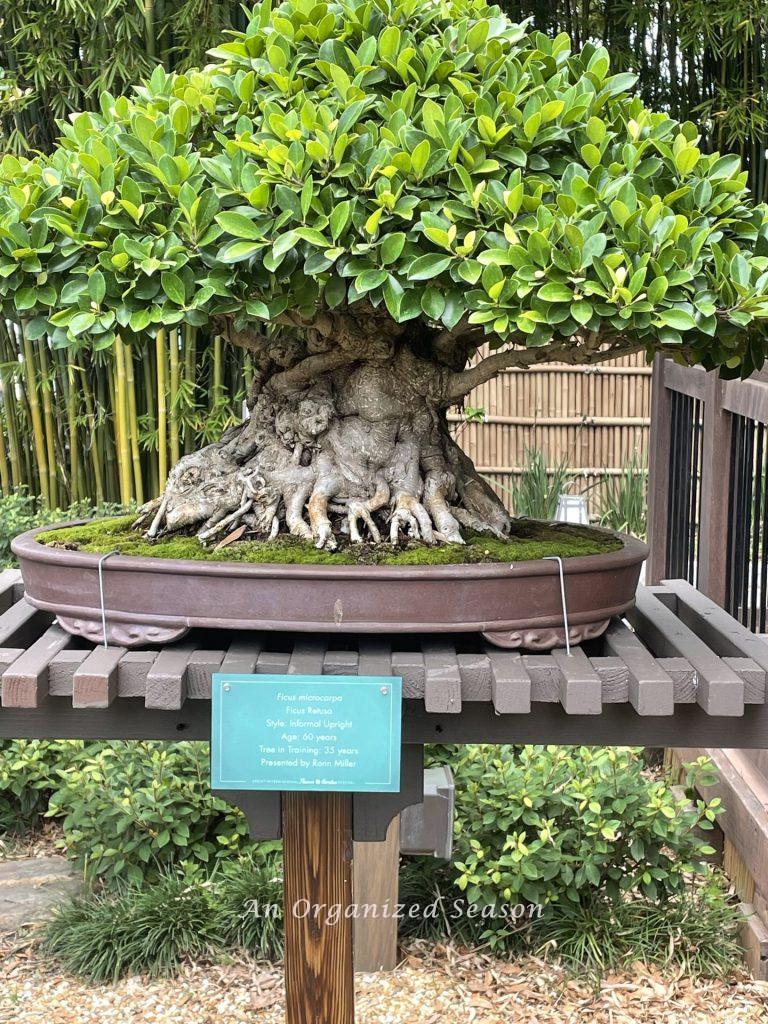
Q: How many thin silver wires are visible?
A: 2